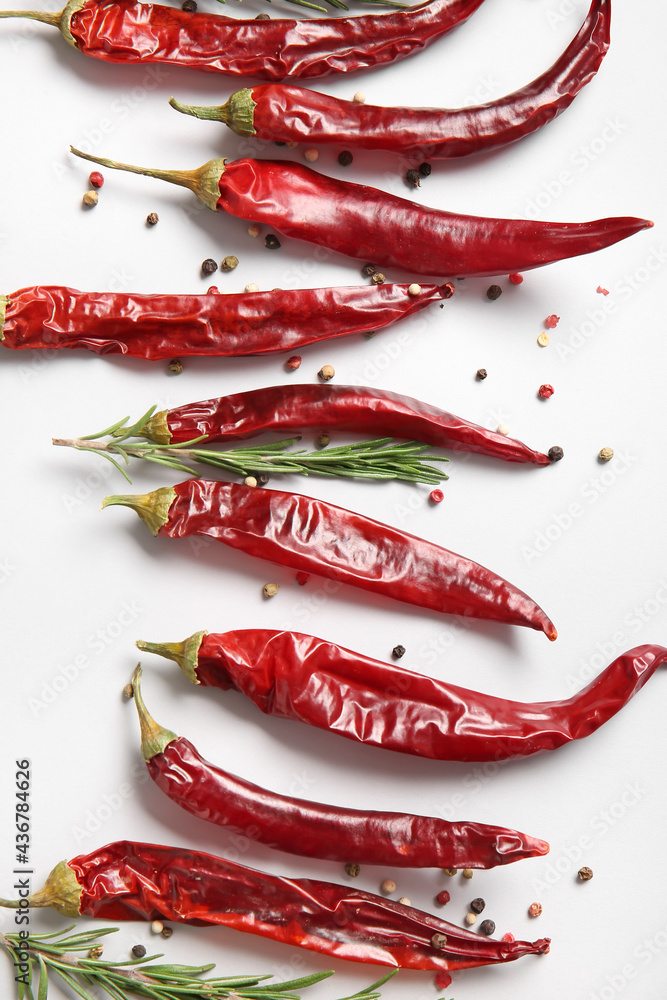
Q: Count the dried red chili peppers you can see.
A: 9